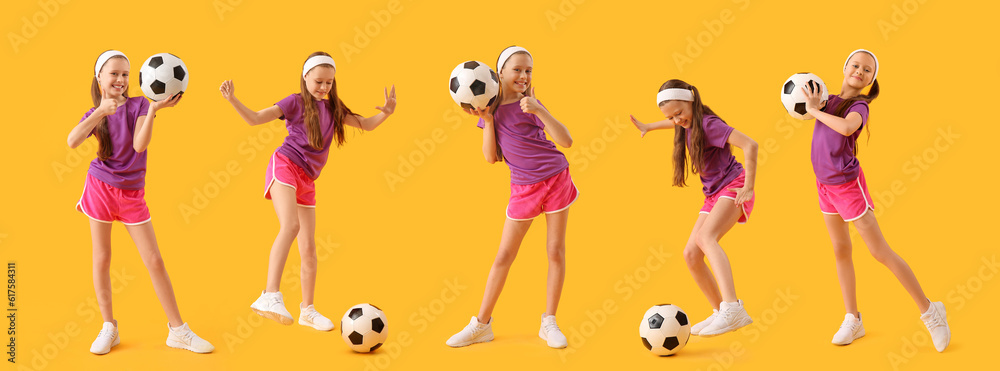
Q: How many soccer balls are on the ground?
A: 2